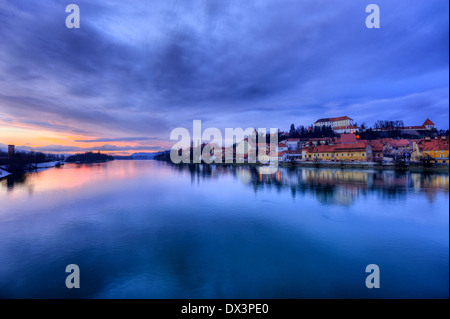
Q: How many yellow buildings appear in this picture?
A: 2